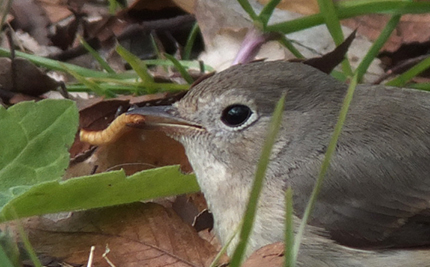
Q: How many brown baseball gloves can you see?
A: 0